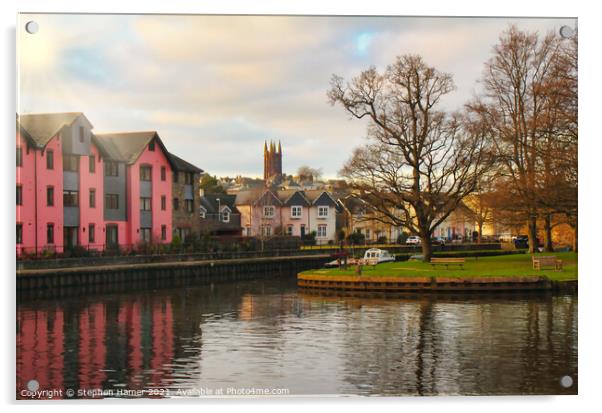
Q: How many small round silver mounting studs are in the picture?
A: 4